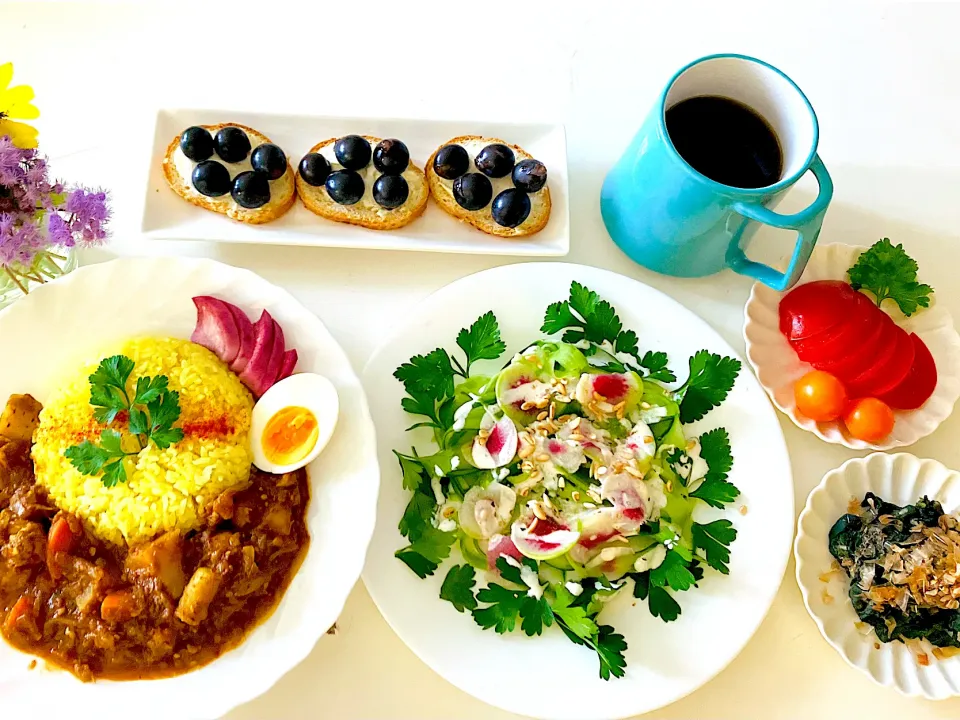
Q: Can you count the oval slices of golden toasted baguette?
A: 3